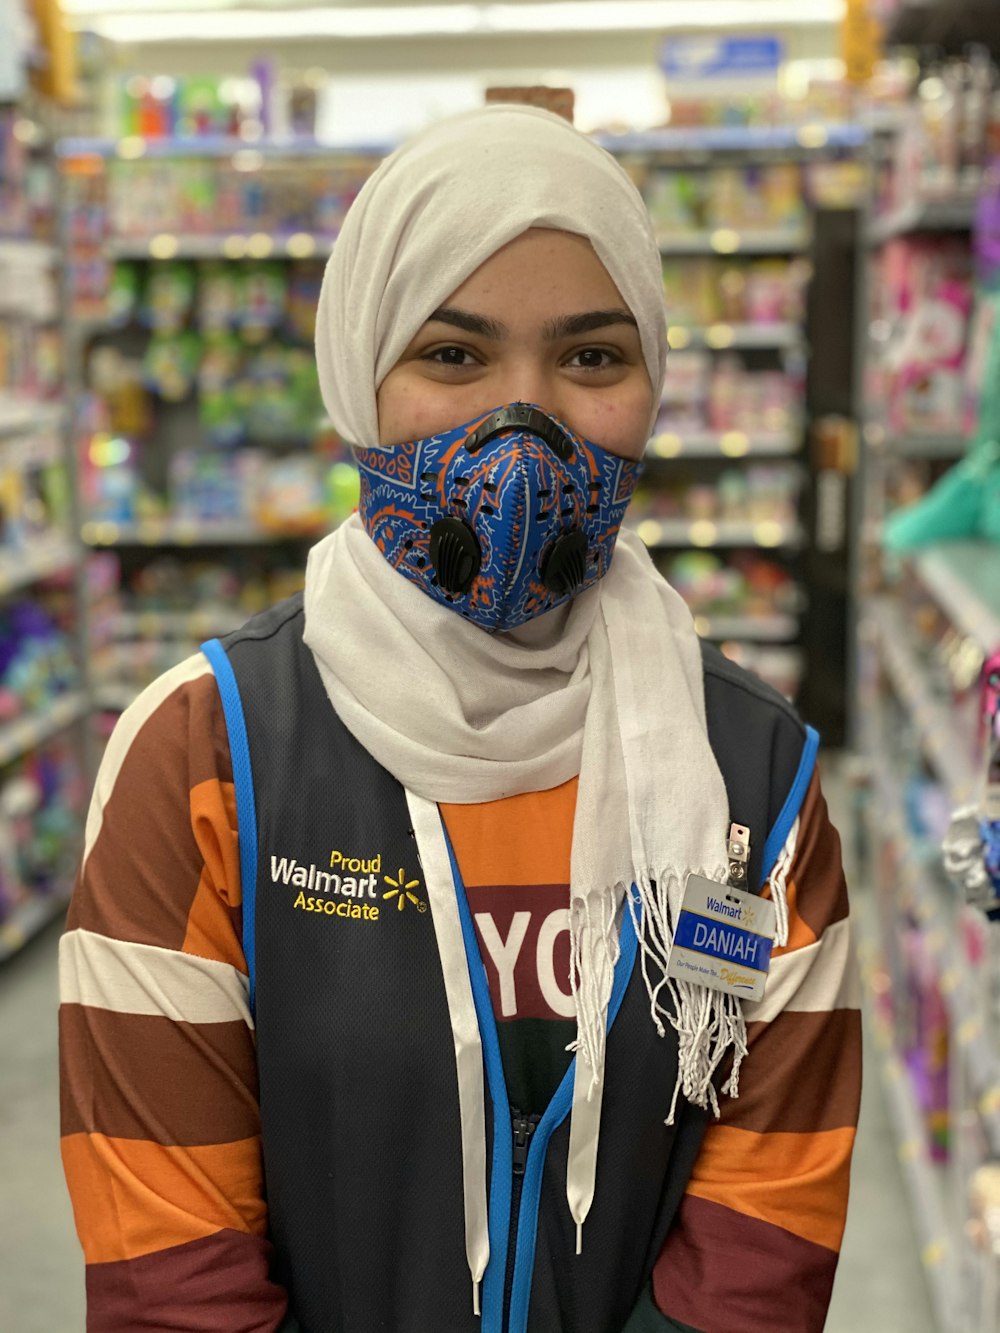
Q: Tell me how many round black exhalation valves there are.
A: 2